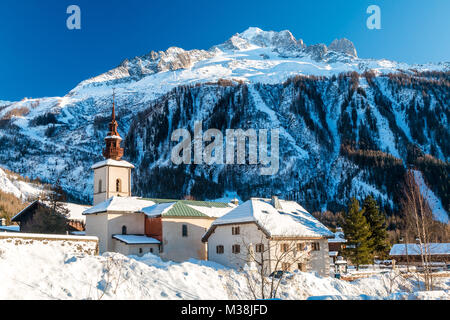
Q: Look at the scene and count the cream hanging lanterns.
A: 0